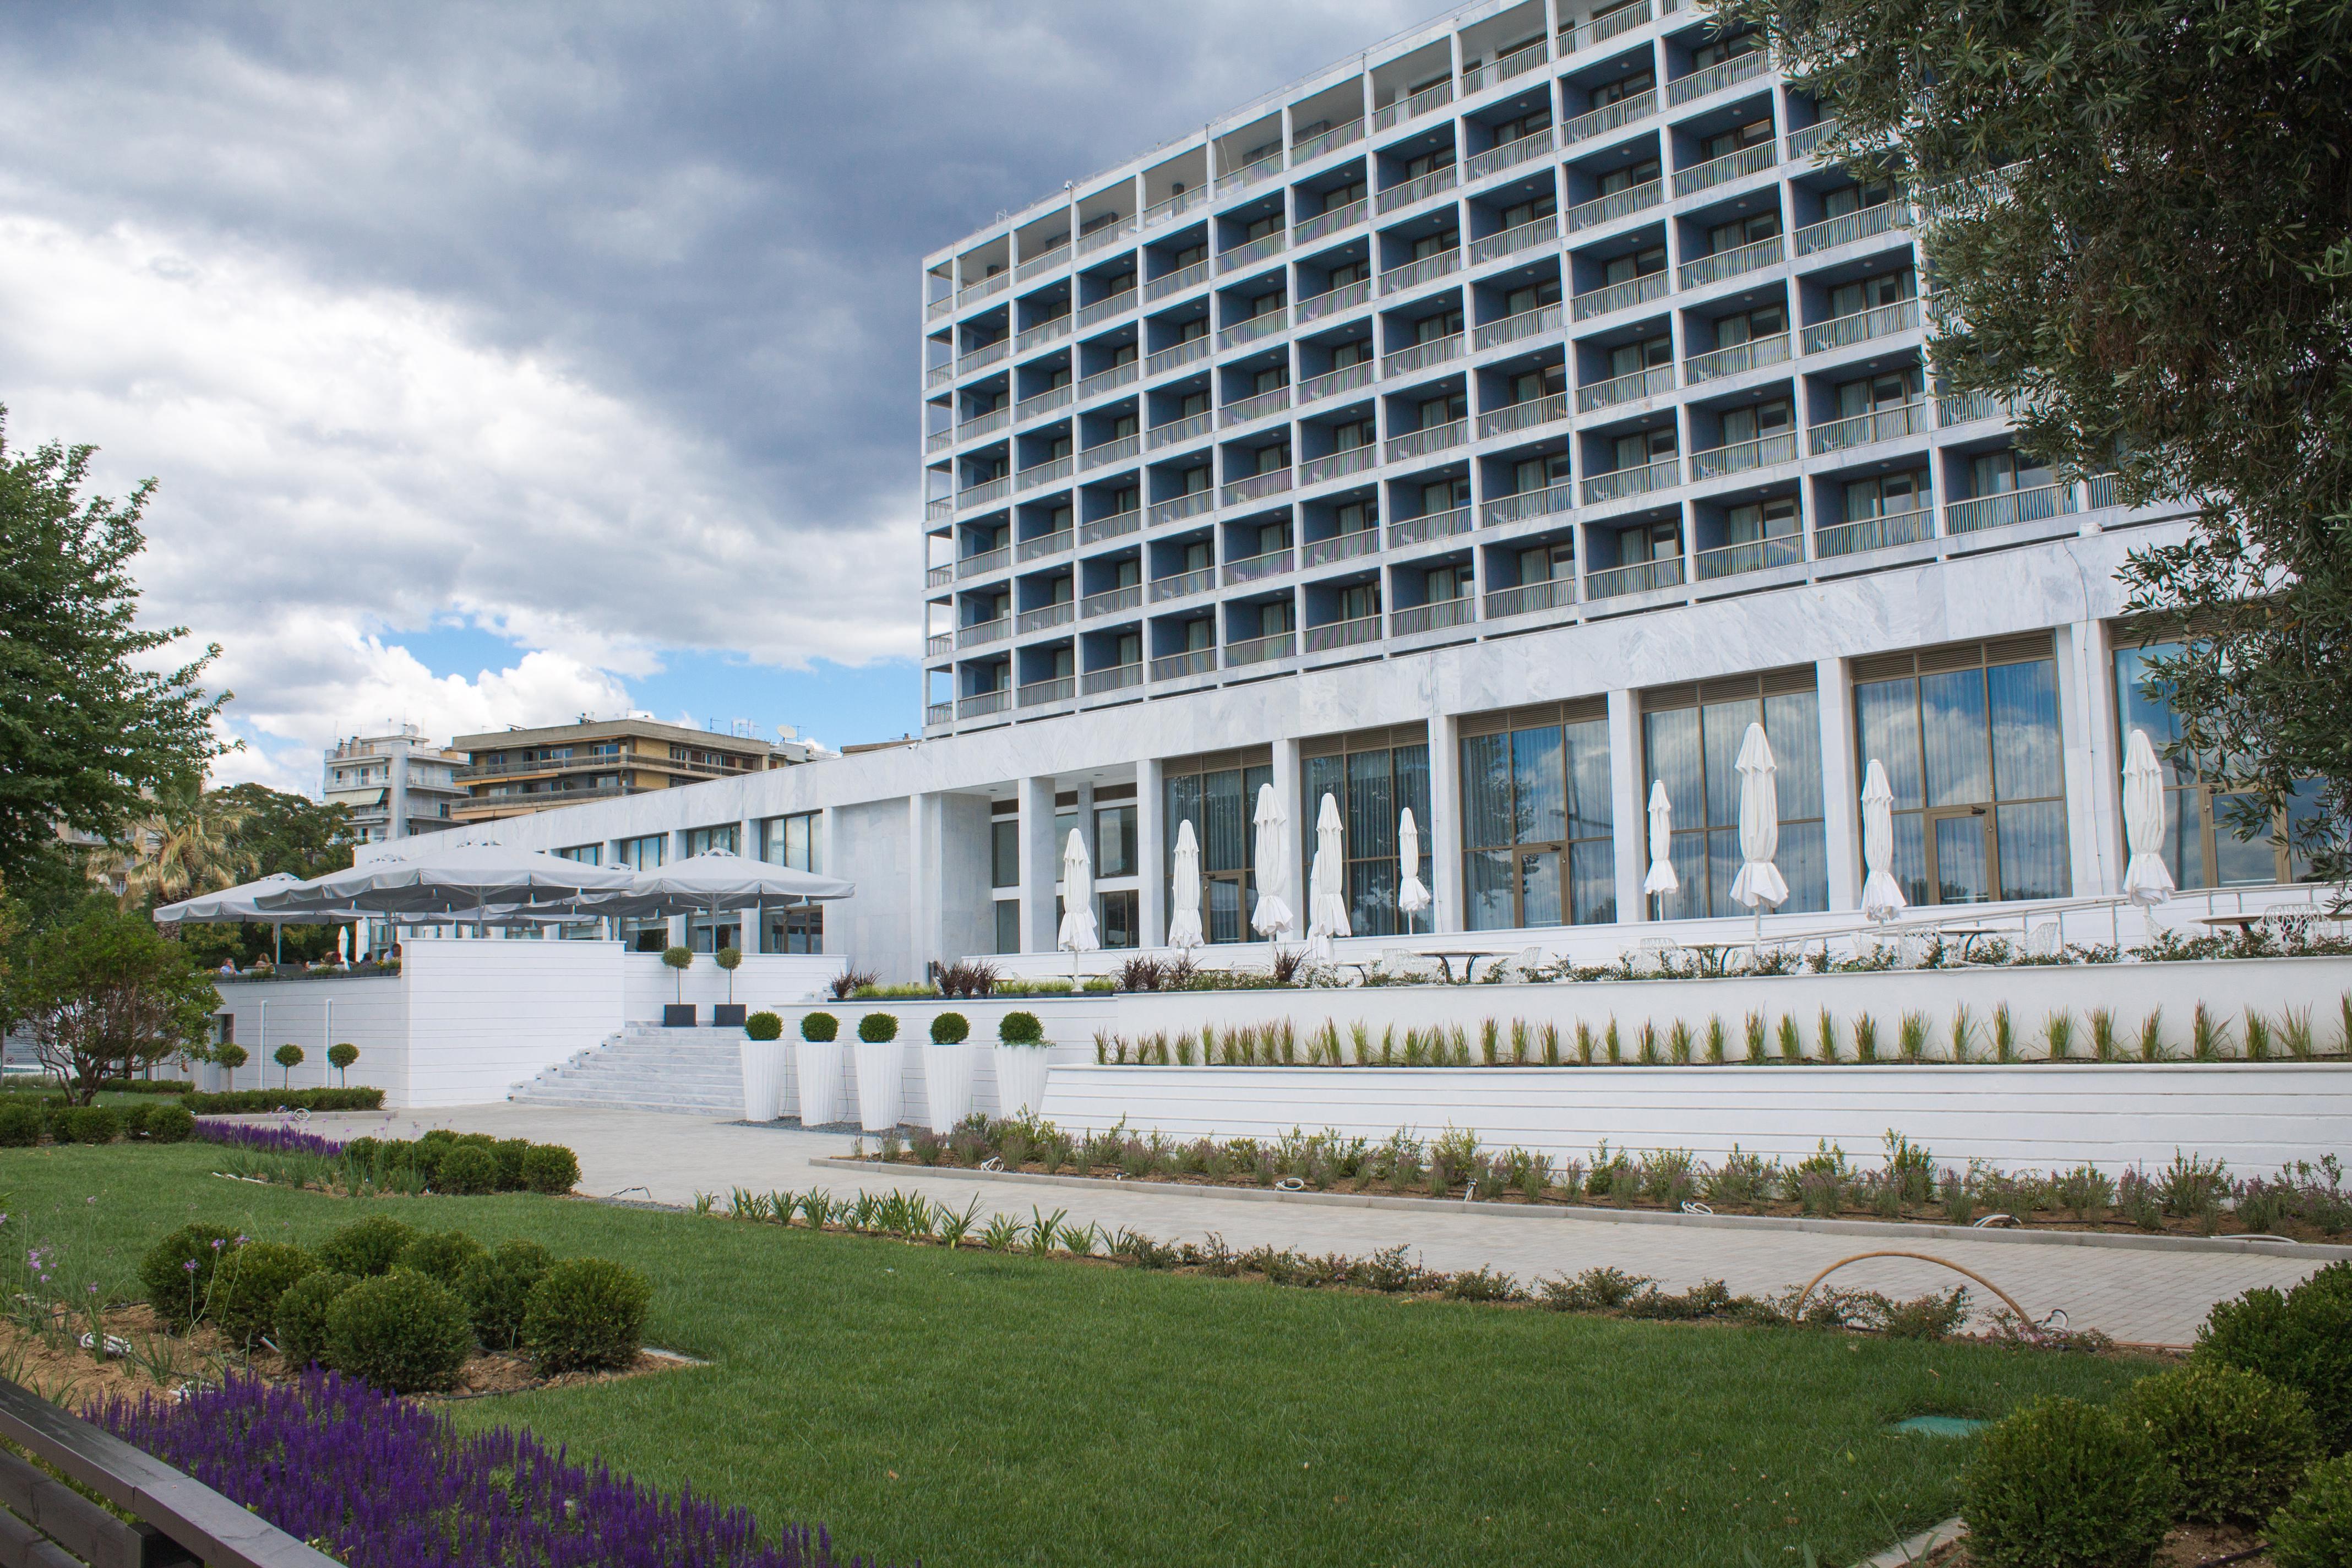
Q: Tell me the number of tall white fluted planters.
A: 5